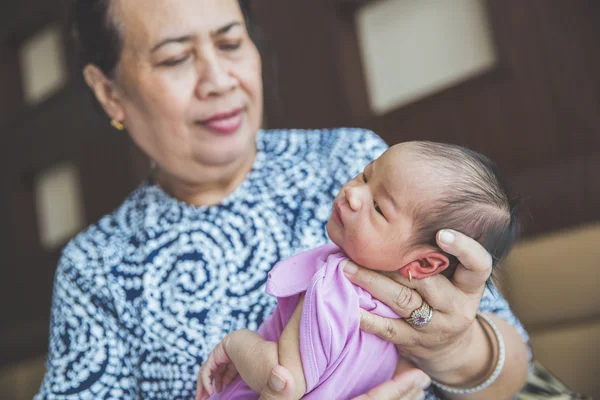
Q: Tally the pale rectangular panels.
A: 3